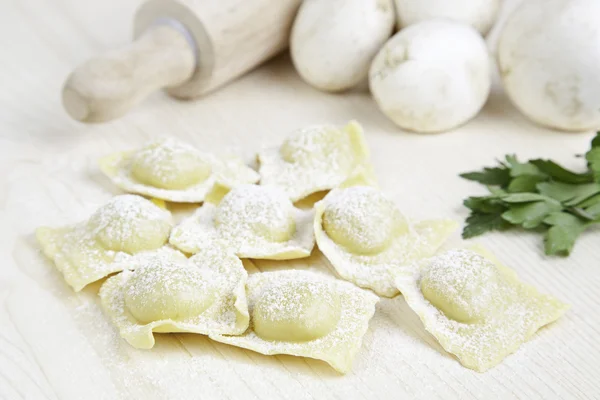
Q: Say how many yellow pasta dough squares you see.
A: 8